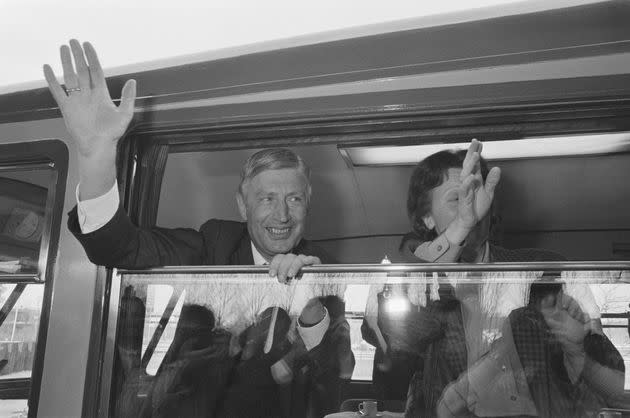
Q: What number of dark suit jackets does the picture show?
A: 1